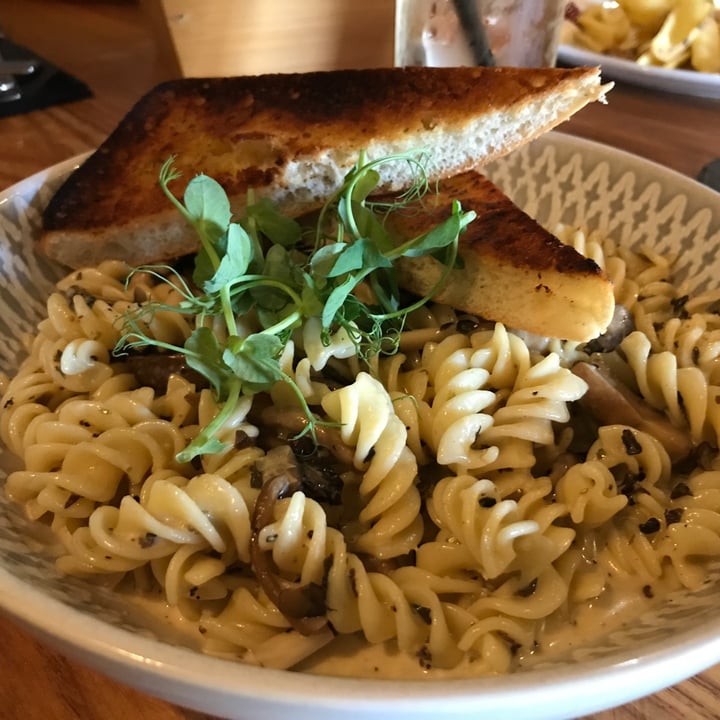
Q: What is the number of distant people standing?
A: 0